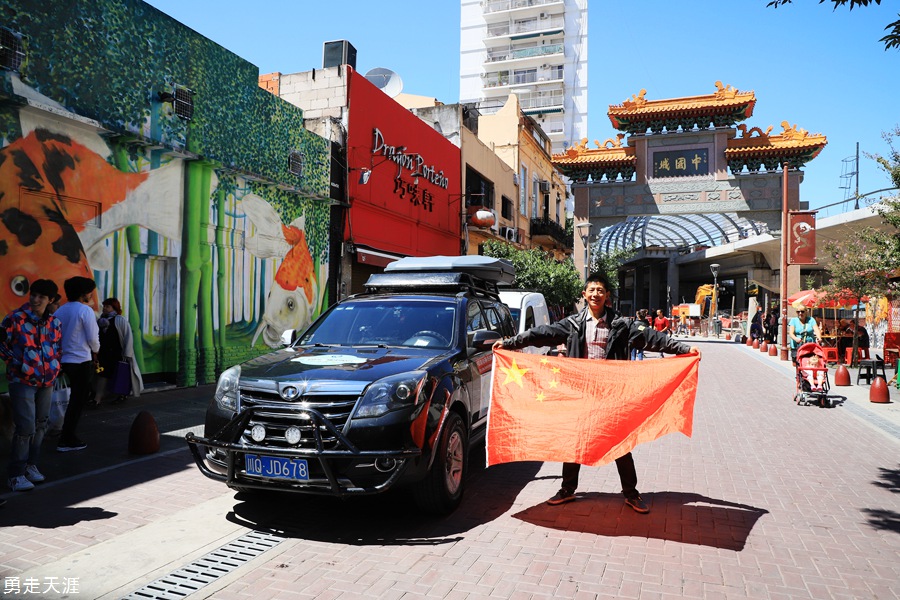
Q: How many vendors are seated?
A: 2